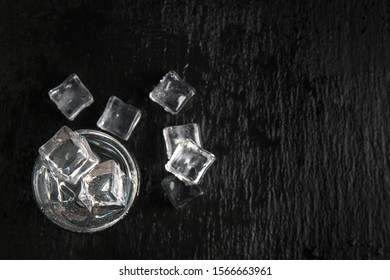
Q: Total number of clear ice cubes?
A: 9